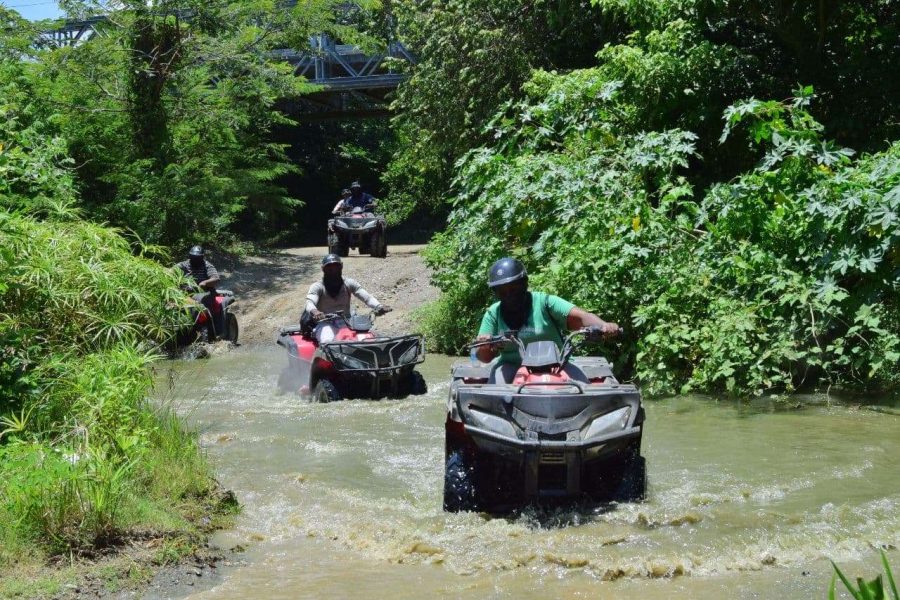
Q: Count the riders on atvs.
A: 5